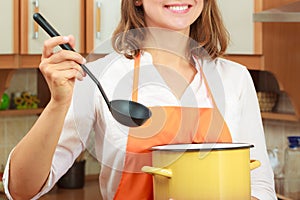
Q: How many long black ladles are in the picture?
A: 1